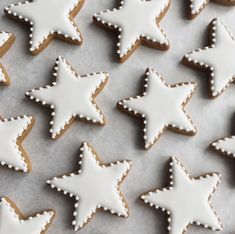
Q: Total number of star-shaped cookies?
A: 12